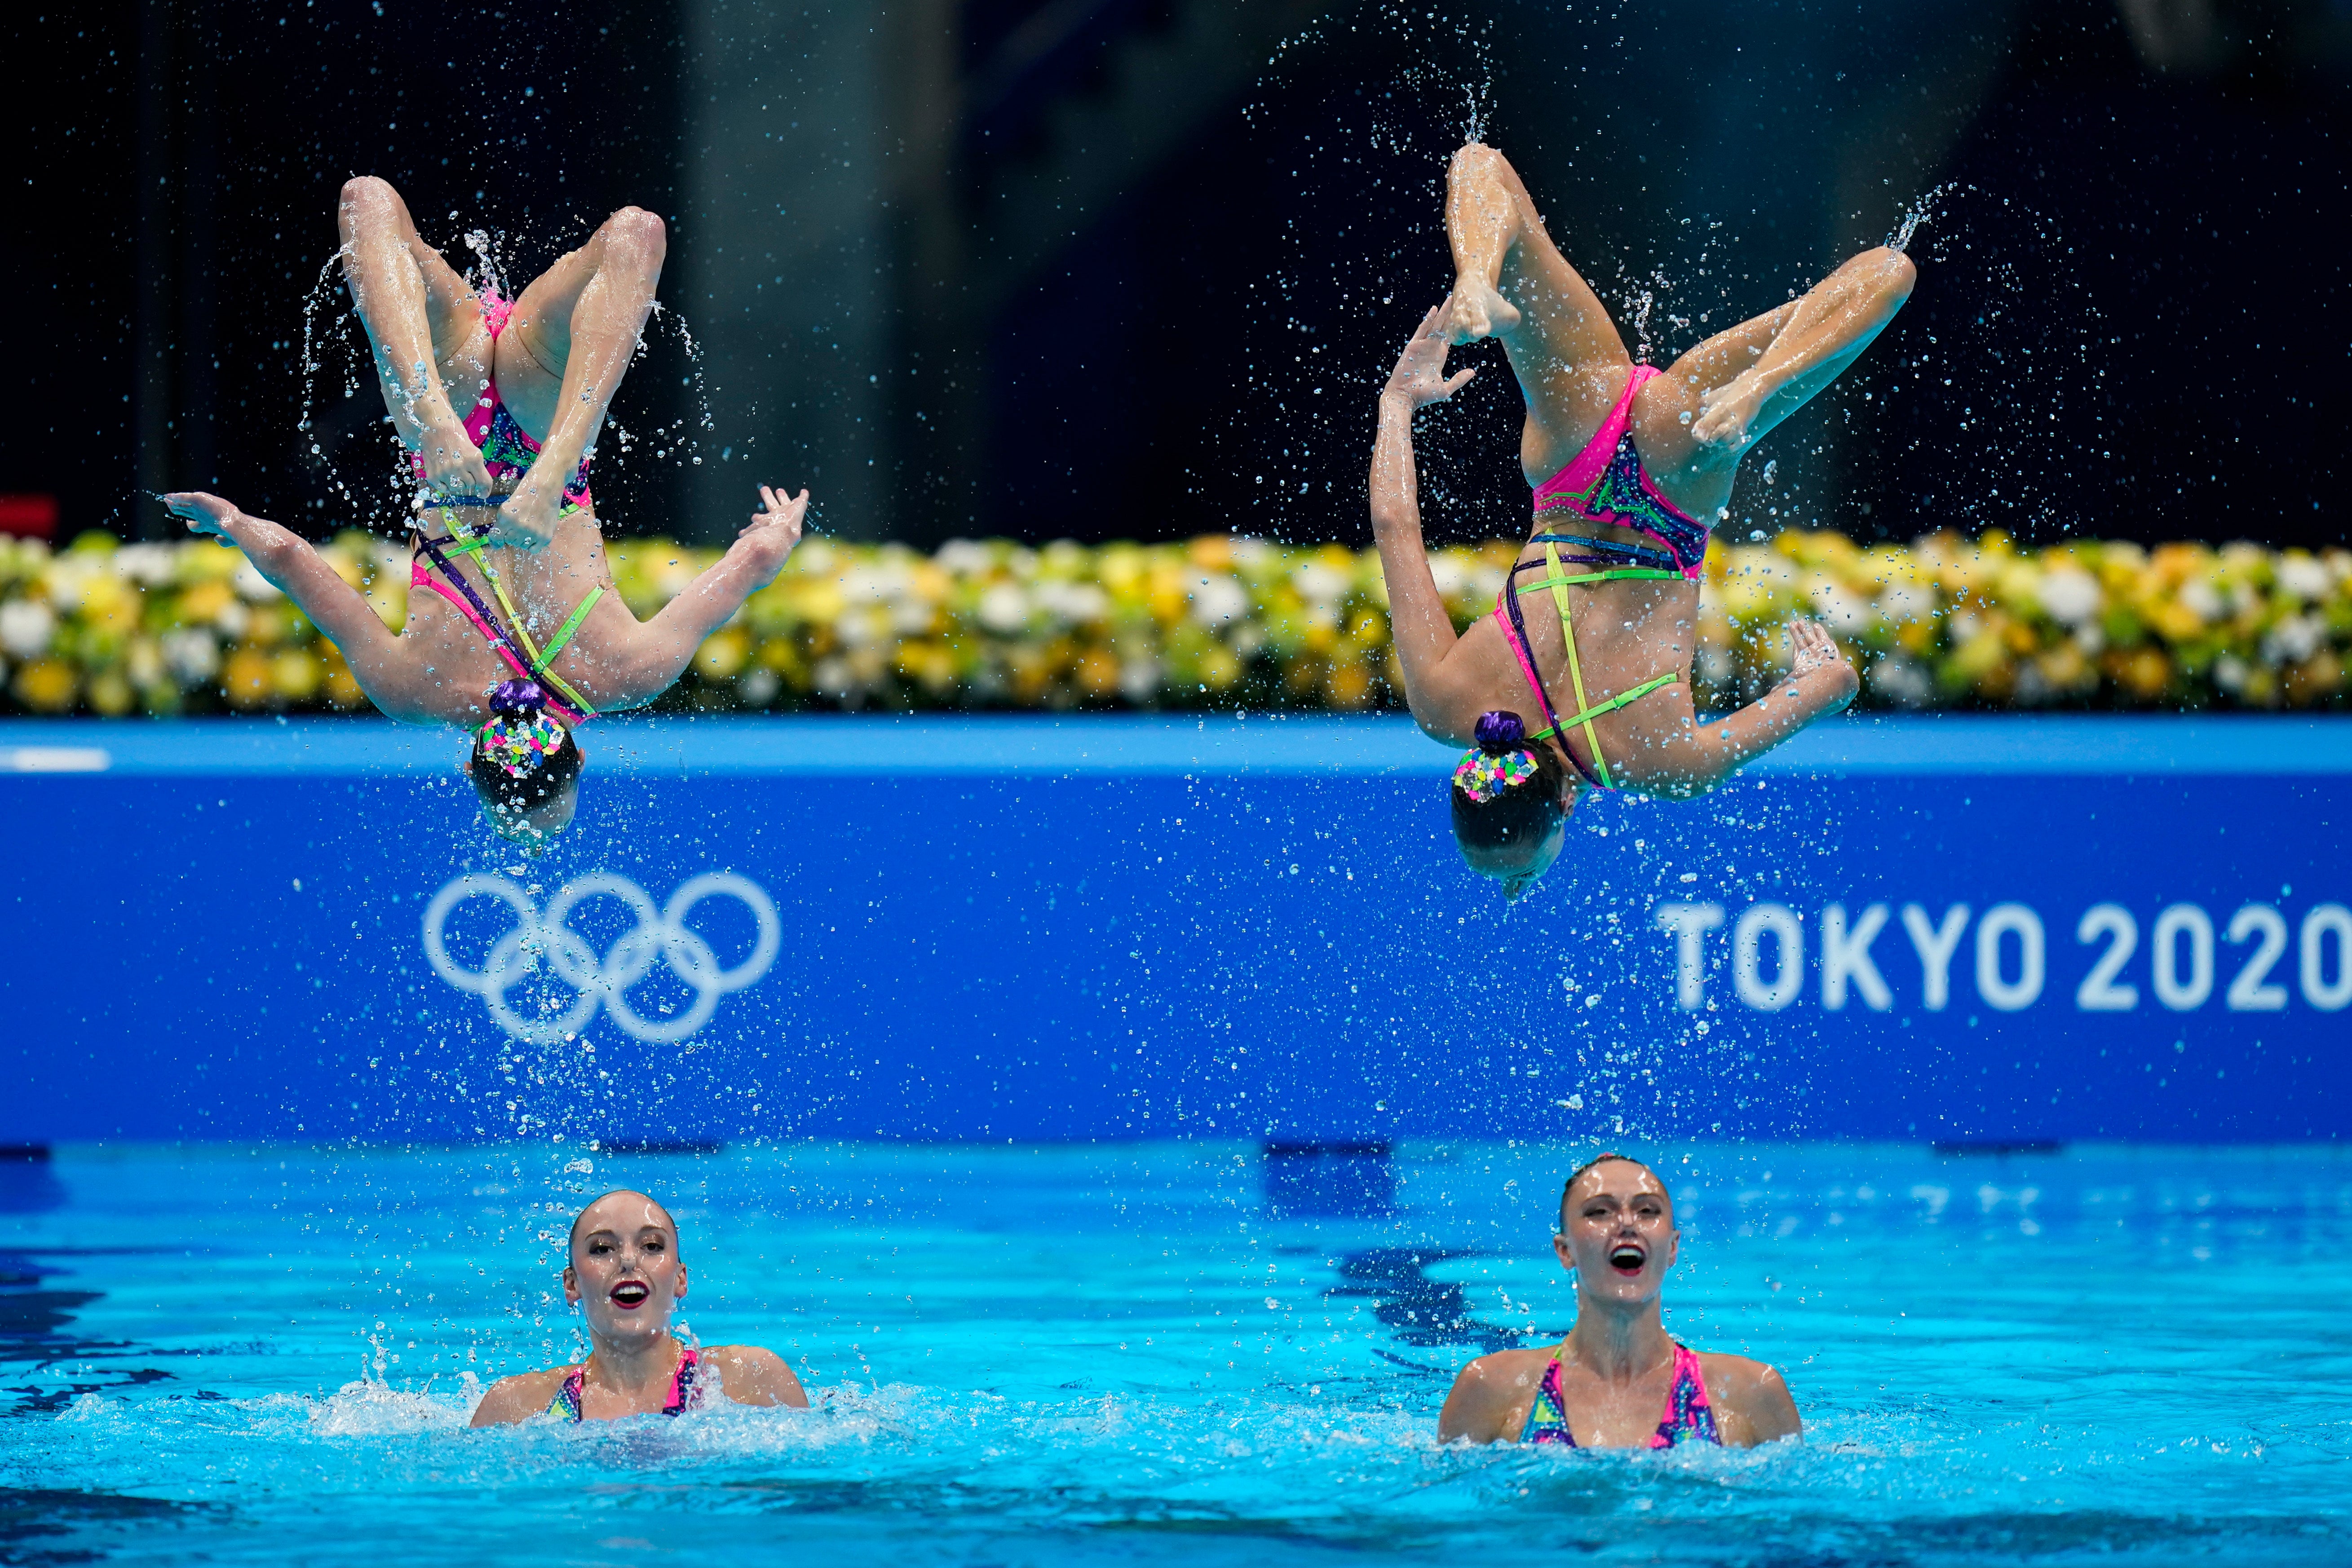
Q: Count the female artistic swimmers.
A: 4